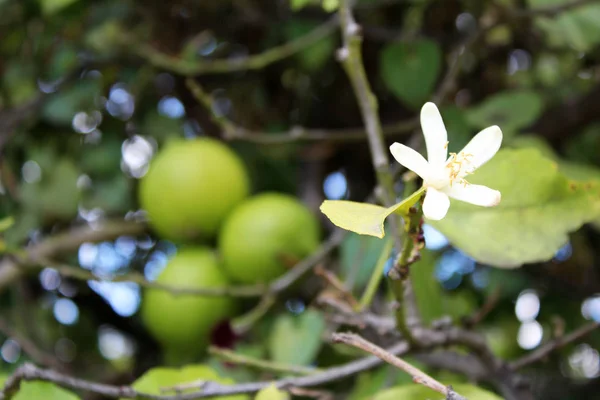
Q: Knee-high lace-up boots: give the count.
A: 0